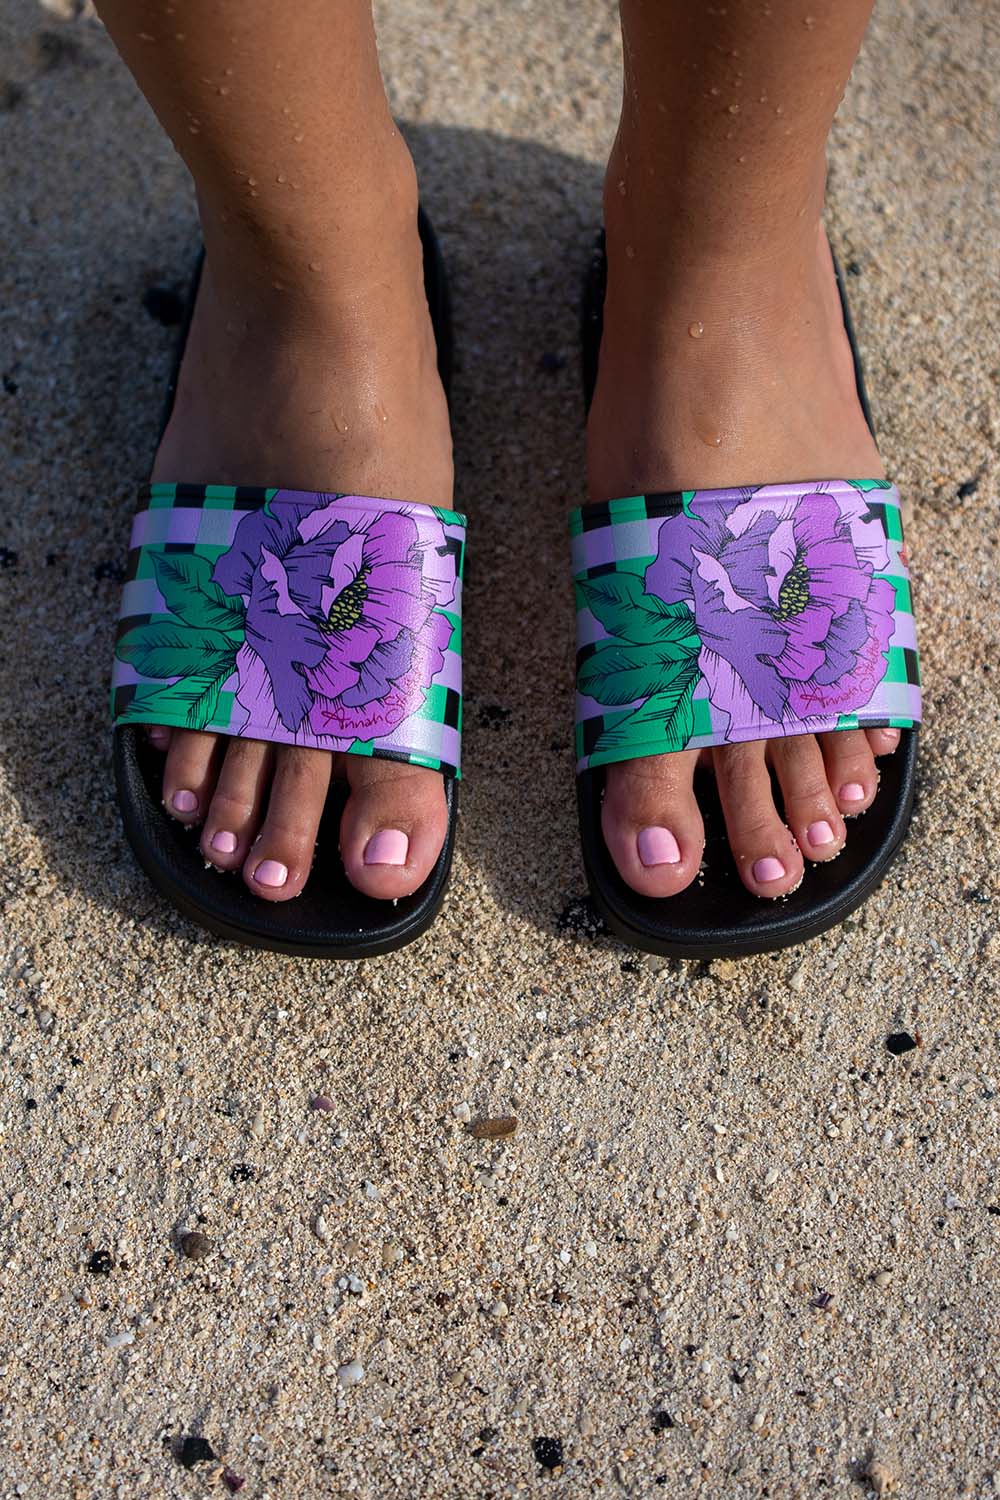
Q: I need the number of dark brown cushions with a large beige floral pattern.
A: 0